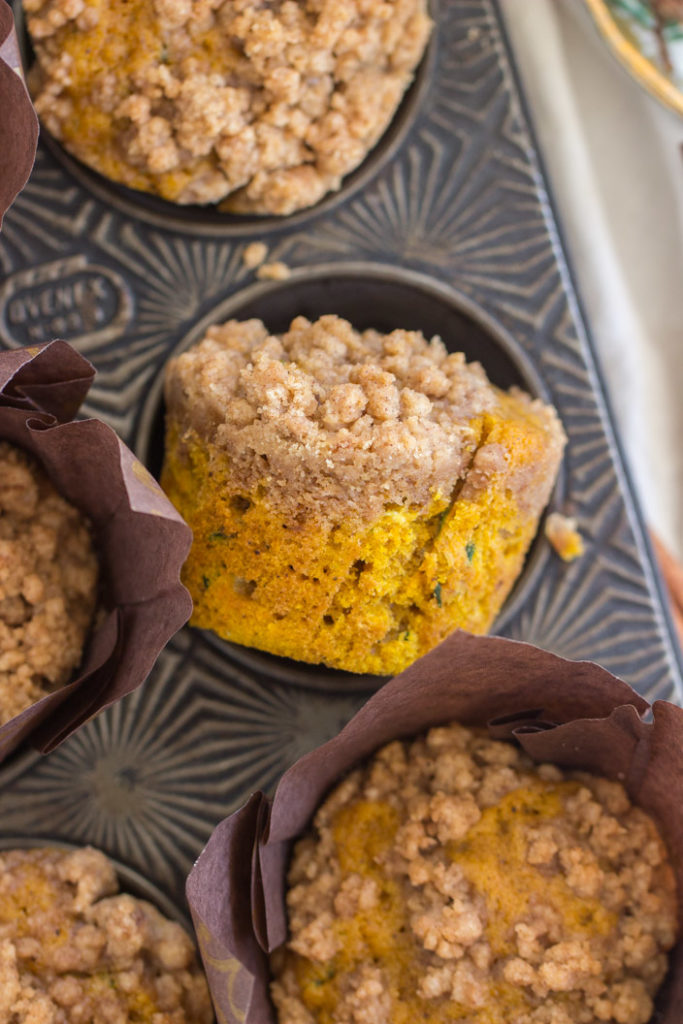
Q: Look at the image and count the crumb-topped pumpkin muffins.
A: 5